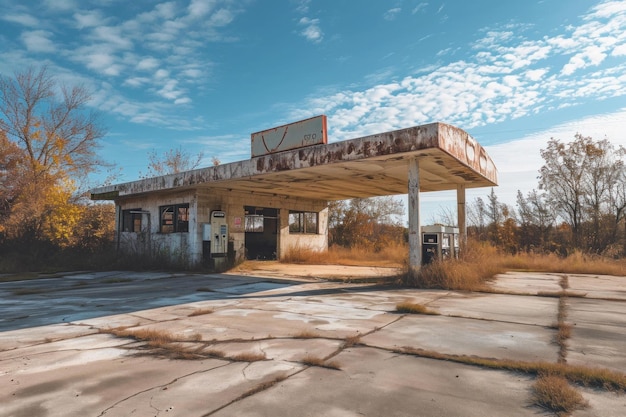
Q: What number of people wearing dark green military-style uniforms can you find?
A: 0